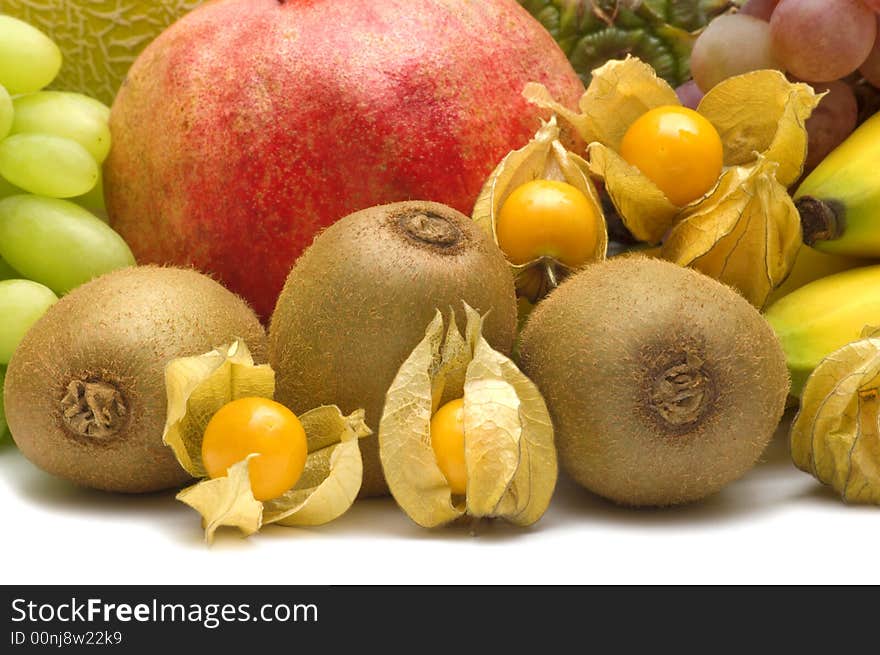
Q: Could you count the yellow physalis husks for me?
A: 6